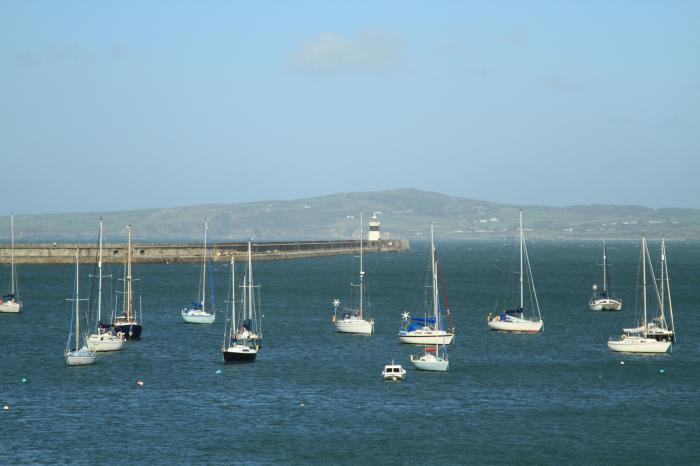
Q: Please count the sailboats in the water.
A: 14